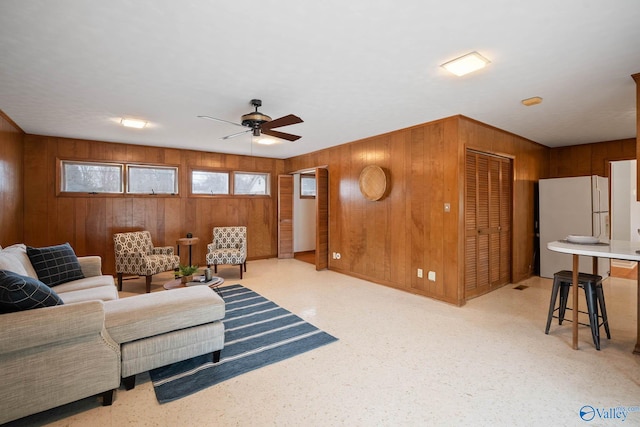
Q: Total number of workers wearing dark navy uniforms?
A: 0